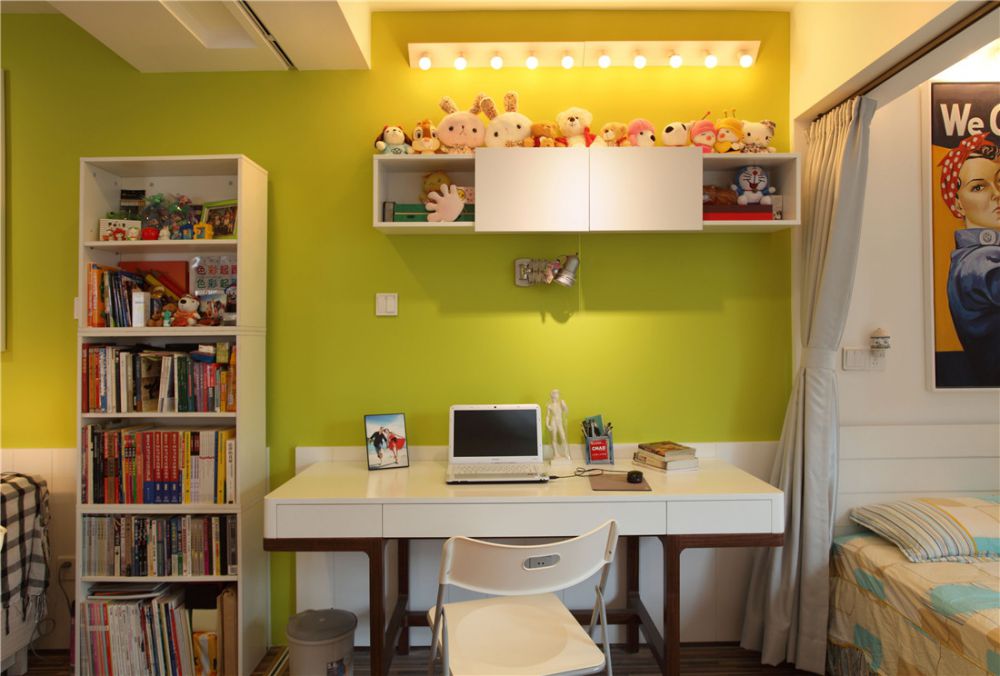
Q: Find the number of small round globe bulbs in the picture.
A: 10